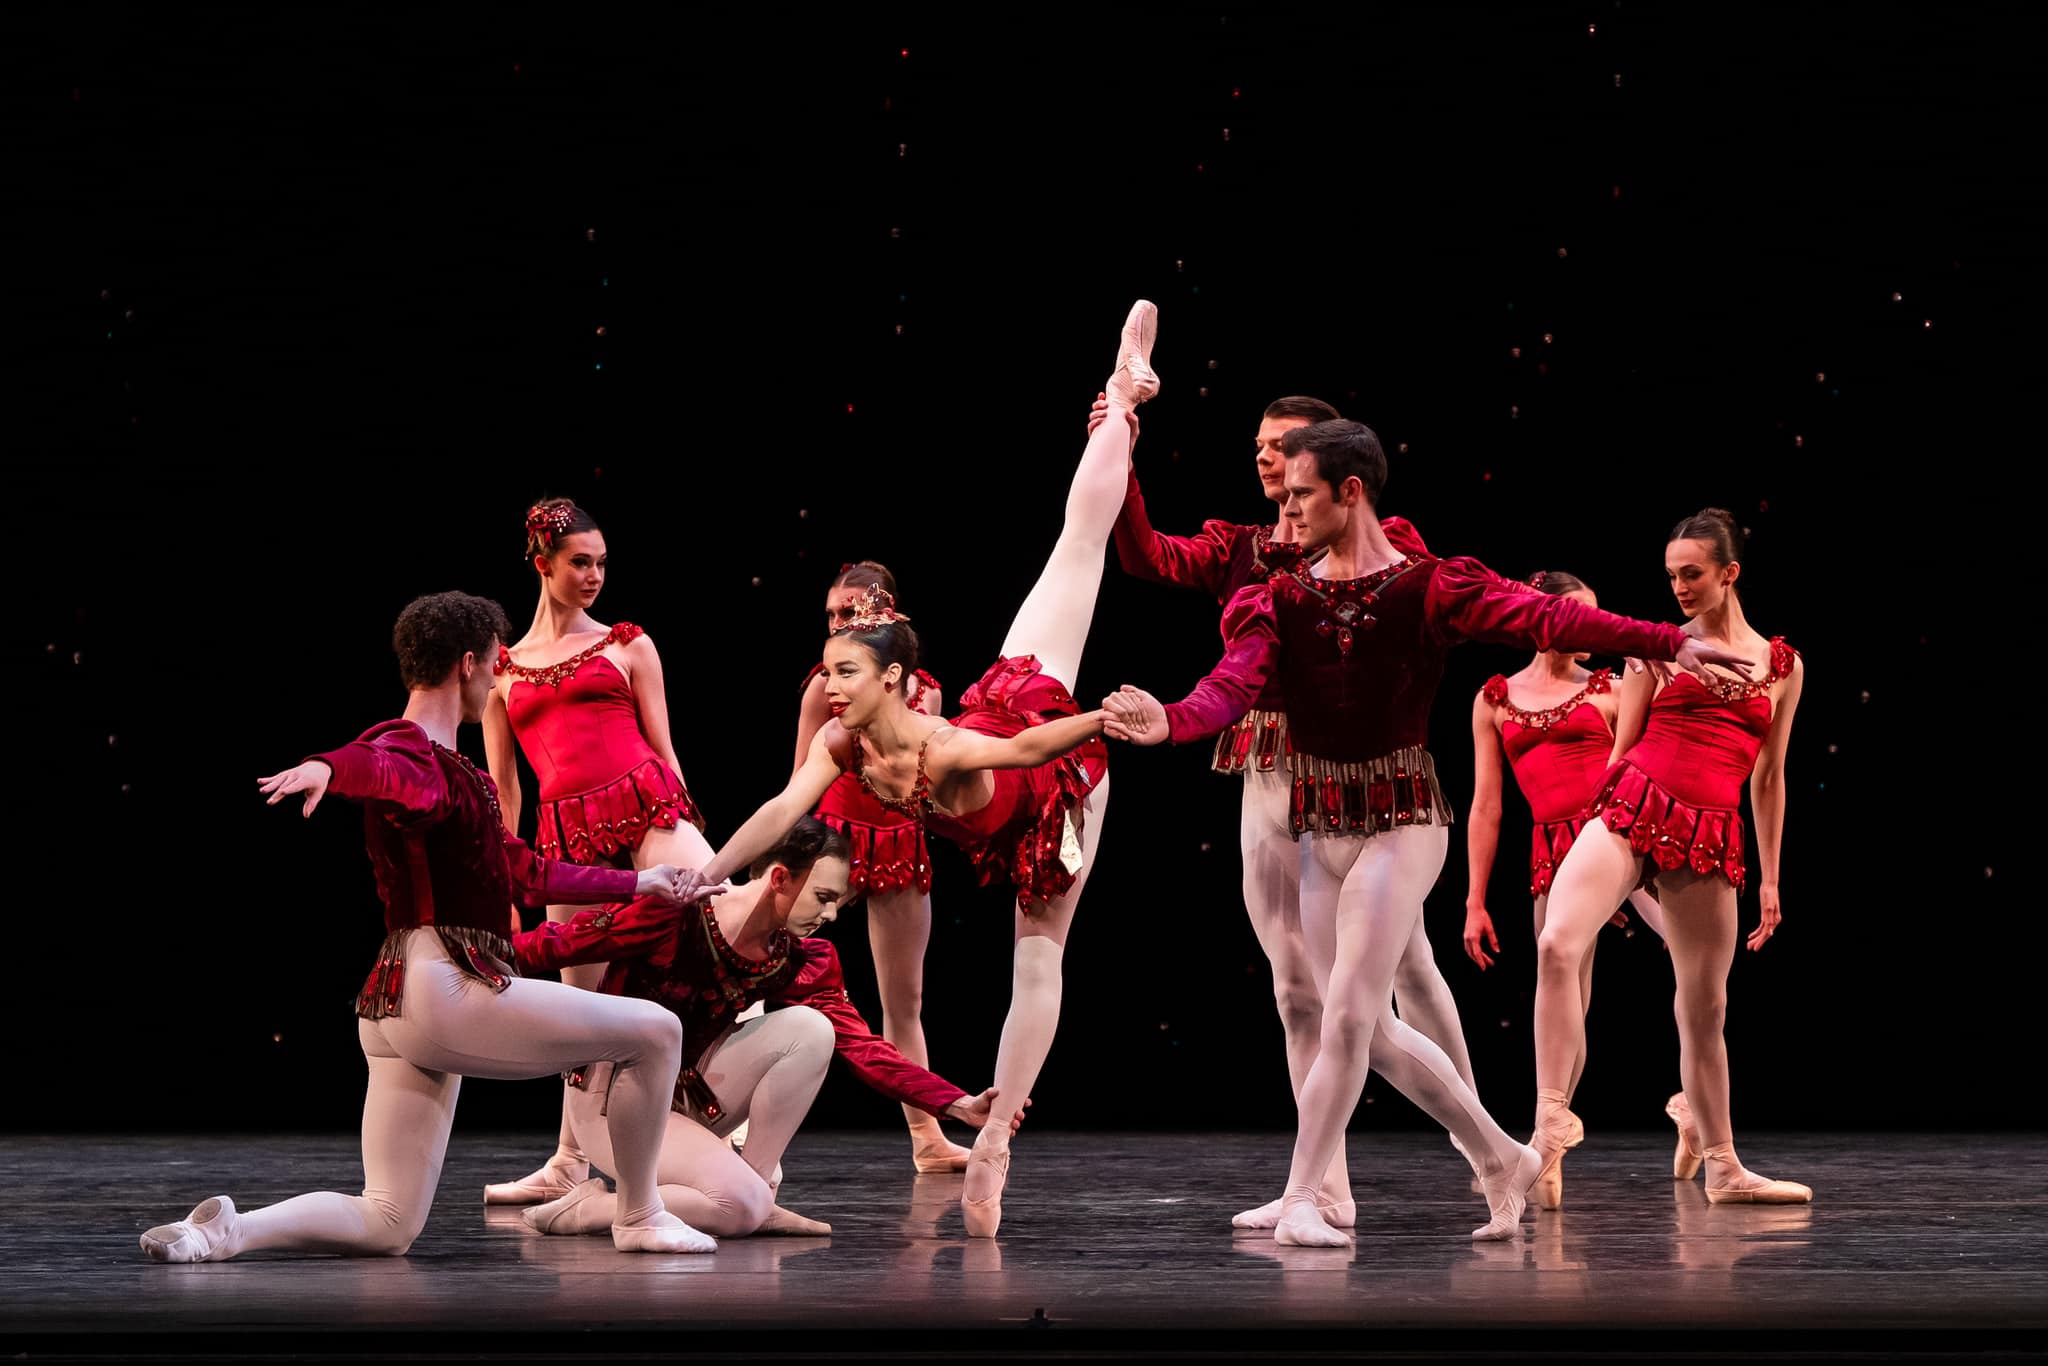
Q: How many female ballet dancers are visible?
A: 5